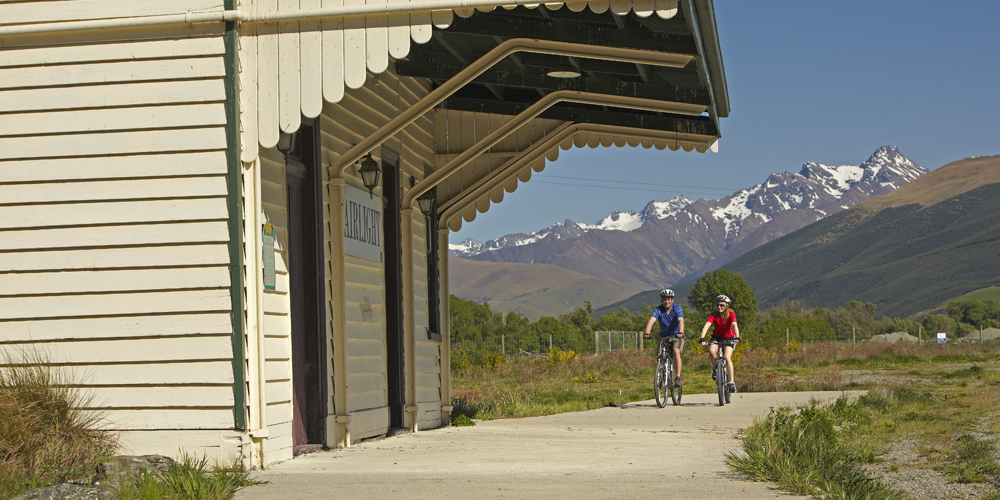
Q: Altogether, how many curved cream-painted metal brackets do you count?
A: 3